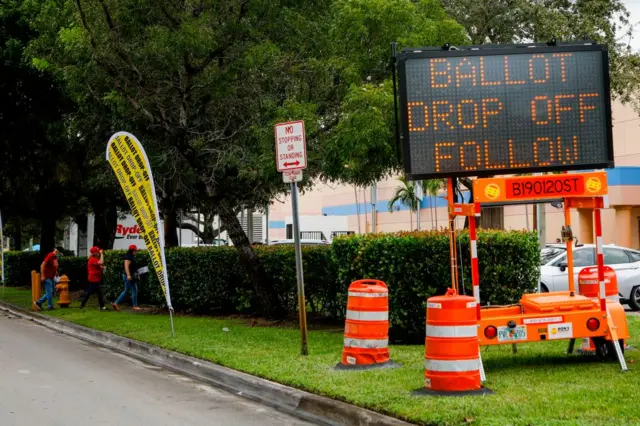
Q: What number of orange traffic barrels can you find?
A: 3